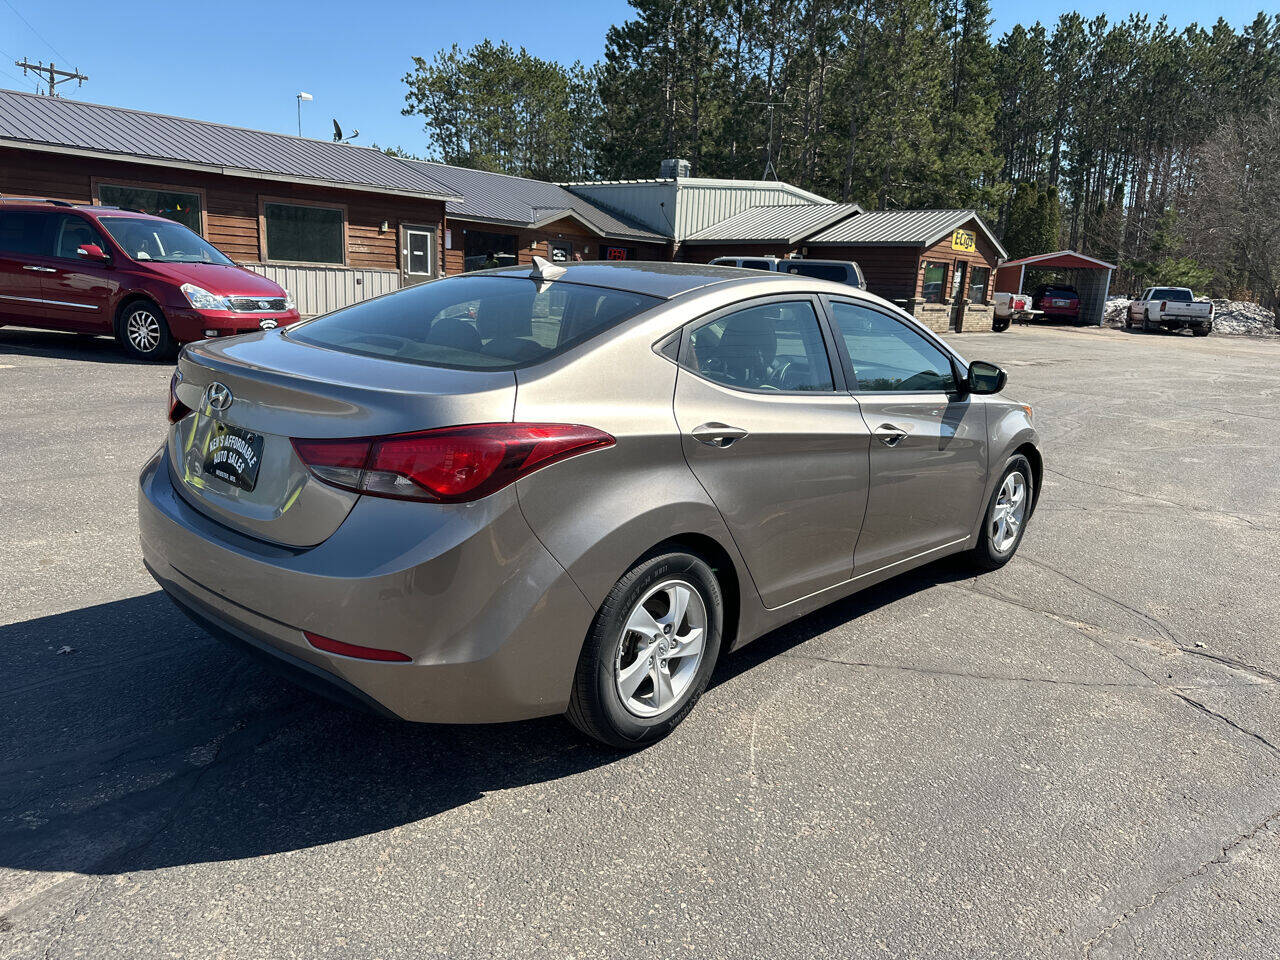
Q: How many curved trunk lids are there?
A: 1